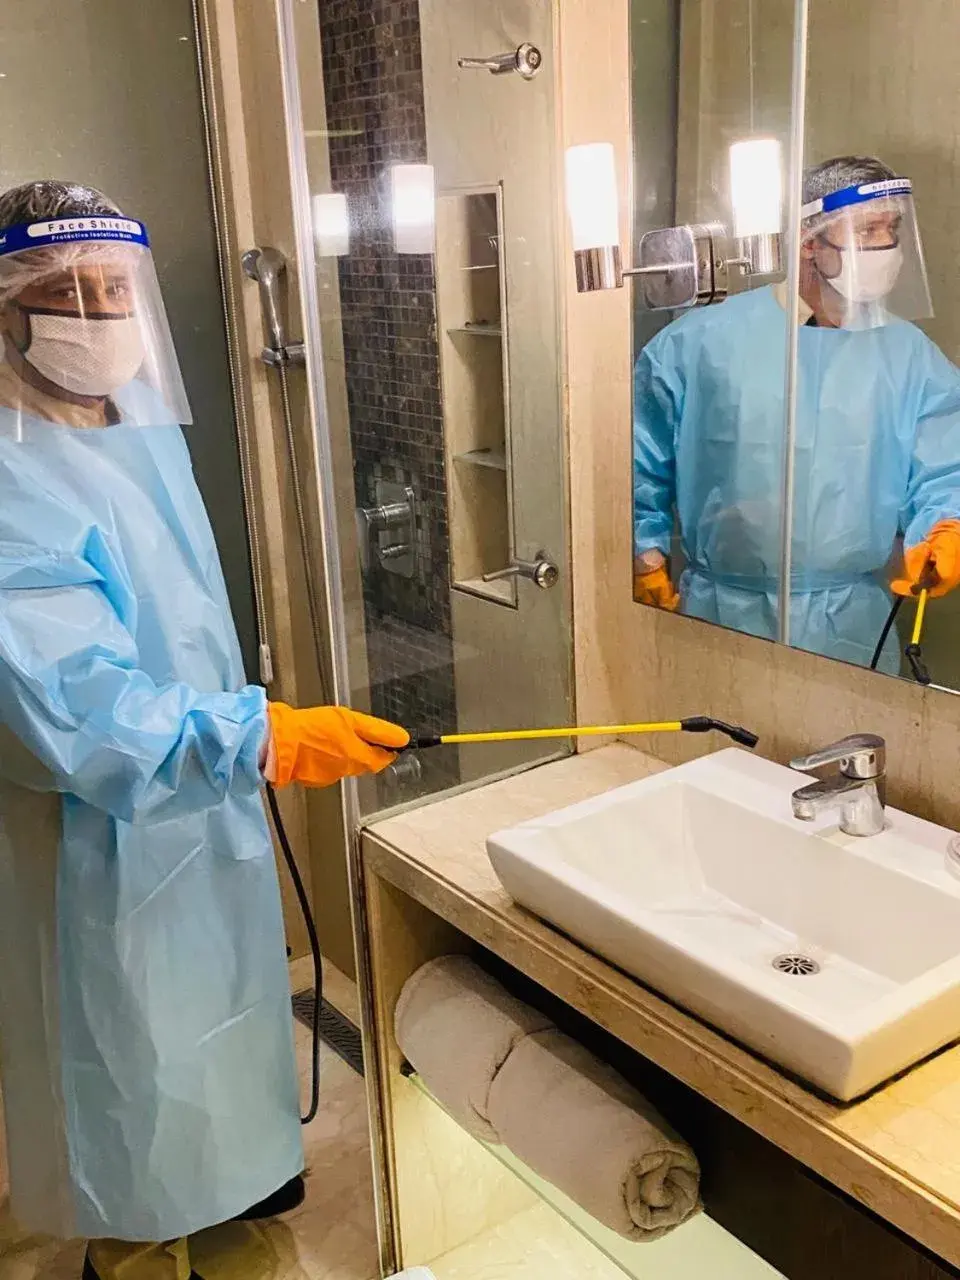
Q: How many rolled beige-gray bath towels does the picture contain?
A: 2